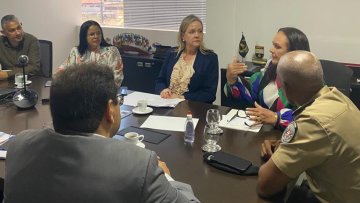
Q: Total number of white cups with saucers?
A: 3